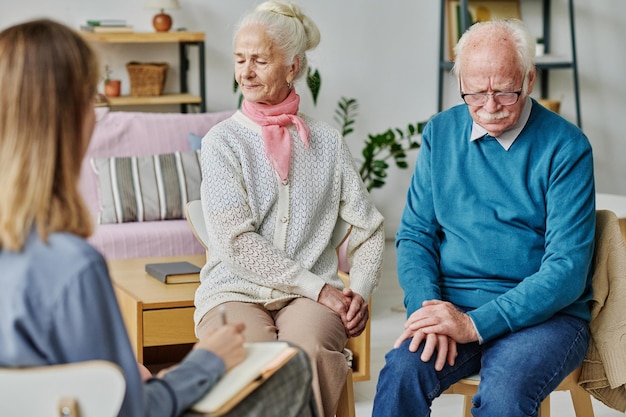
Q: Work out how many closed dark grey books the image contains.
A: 1